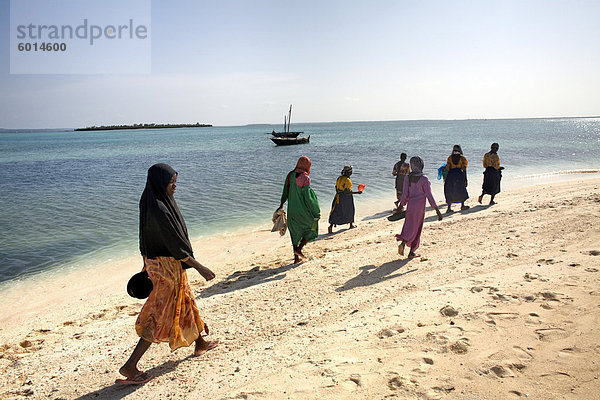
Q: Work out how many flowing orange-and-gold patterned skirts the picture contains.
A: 1